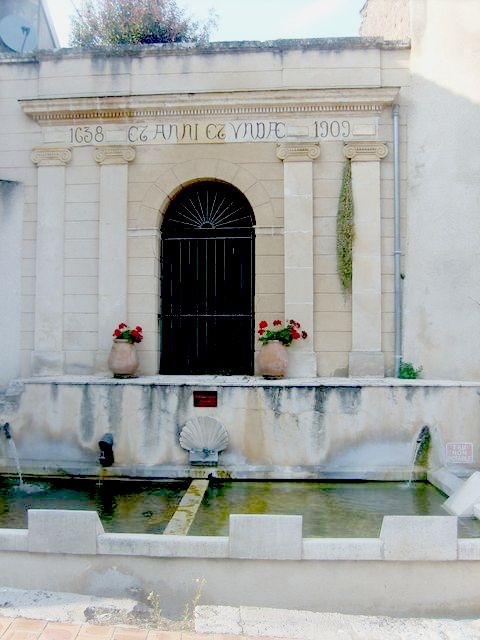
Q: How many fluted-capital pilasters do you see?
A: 4